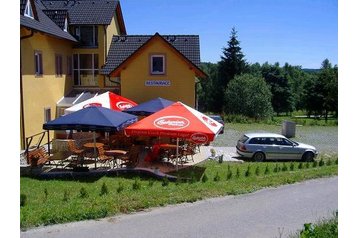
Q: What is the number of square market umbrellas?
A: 4